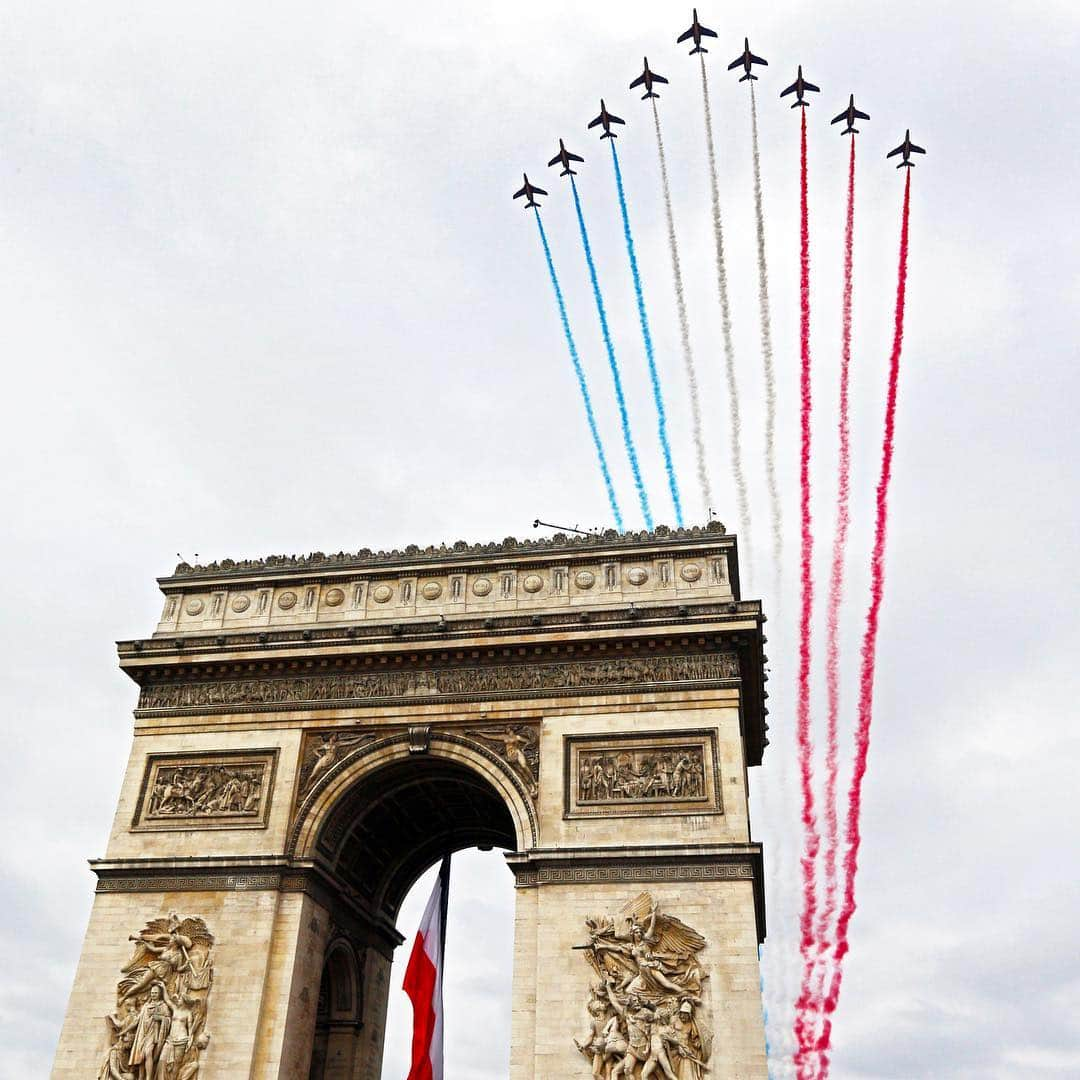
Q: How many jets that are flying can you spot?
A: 9